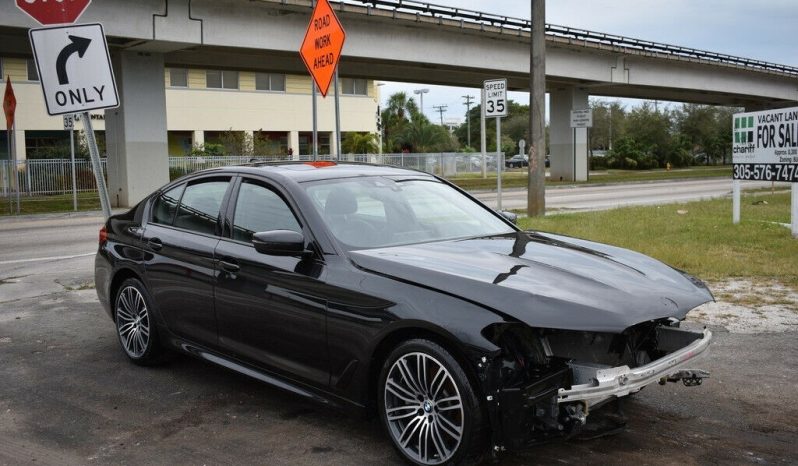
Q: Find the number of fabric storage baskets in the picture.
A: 0